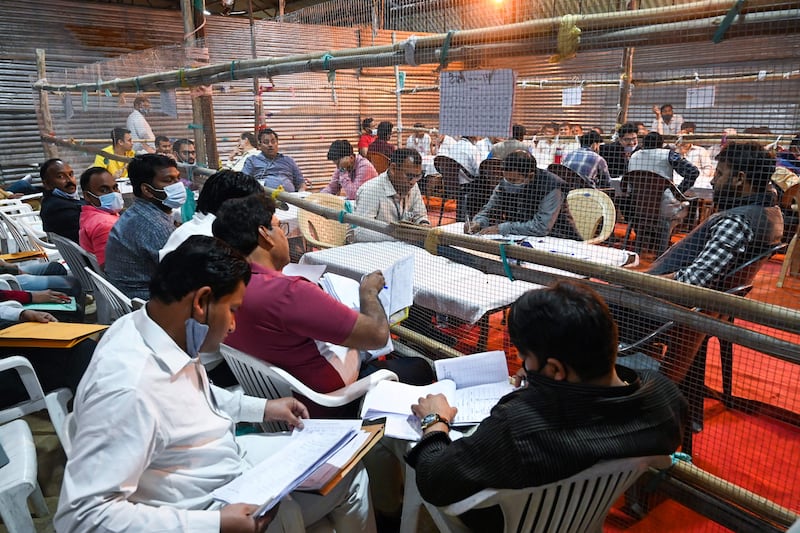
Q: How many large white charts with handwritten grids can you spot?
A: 1